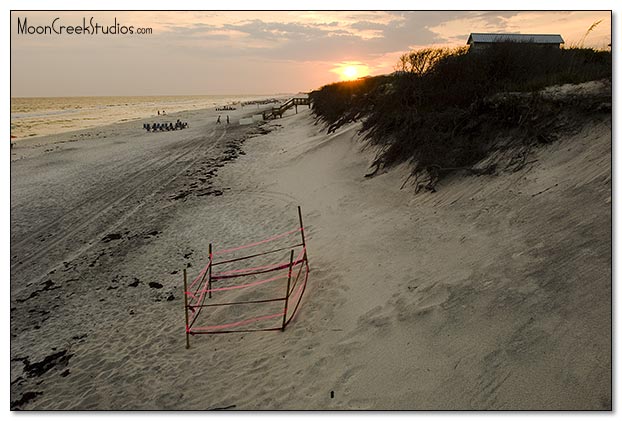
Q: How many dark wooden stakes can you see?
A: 4